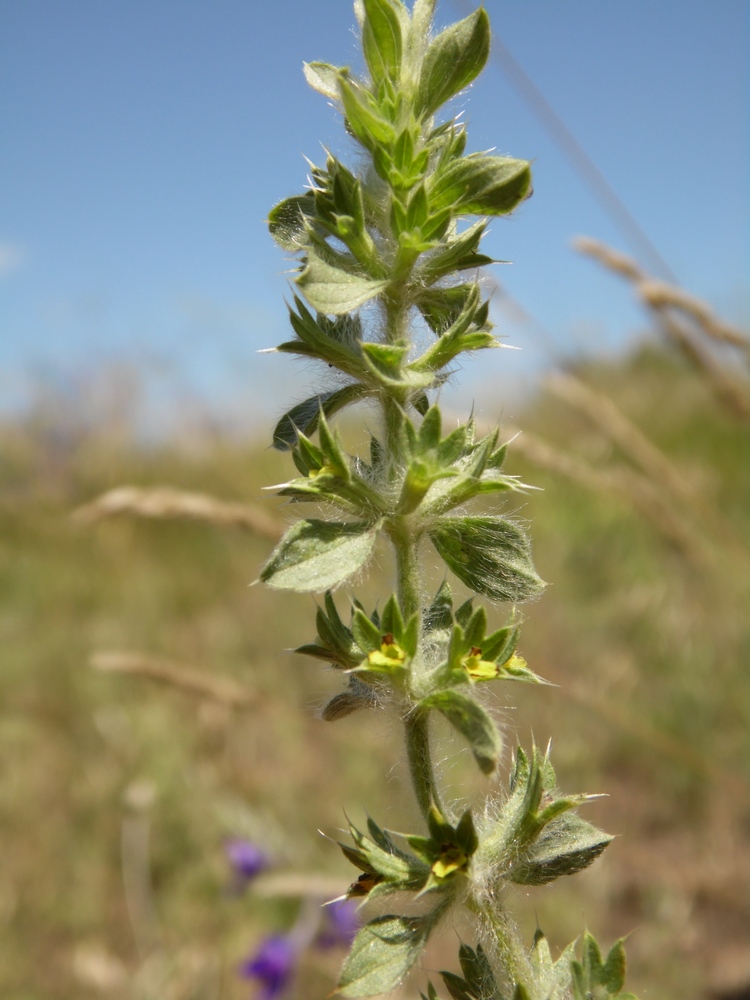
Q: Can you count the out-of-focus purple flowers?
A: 3